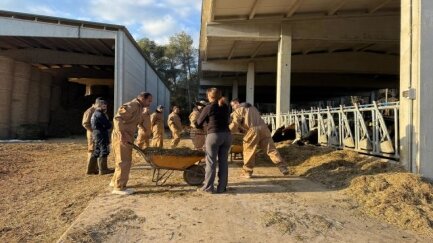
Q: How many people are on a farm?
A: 9